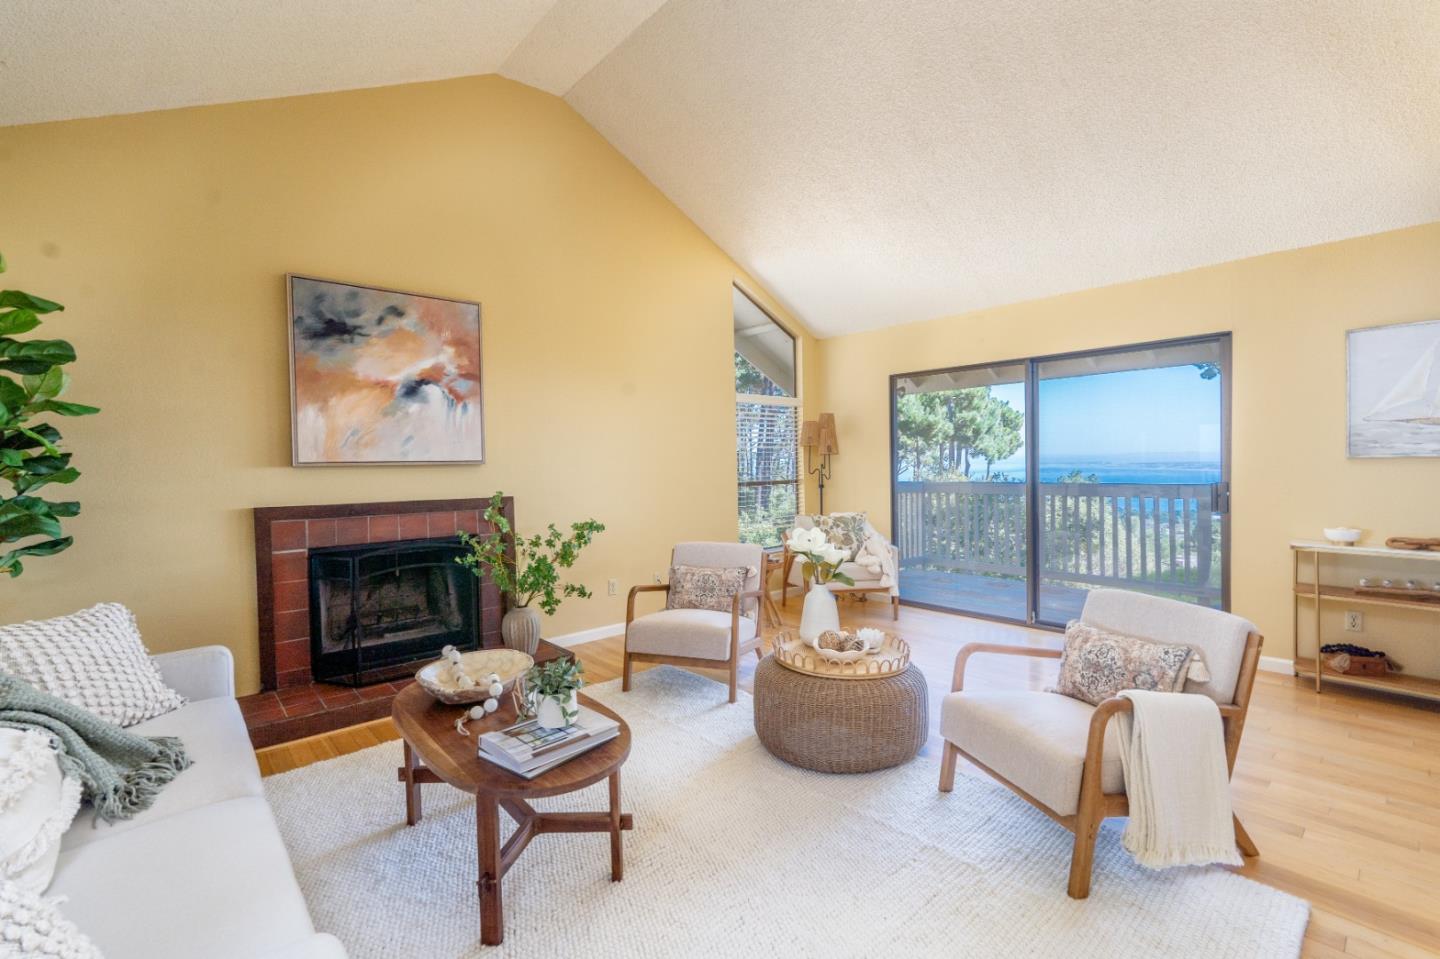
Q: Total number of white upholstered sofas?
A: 1